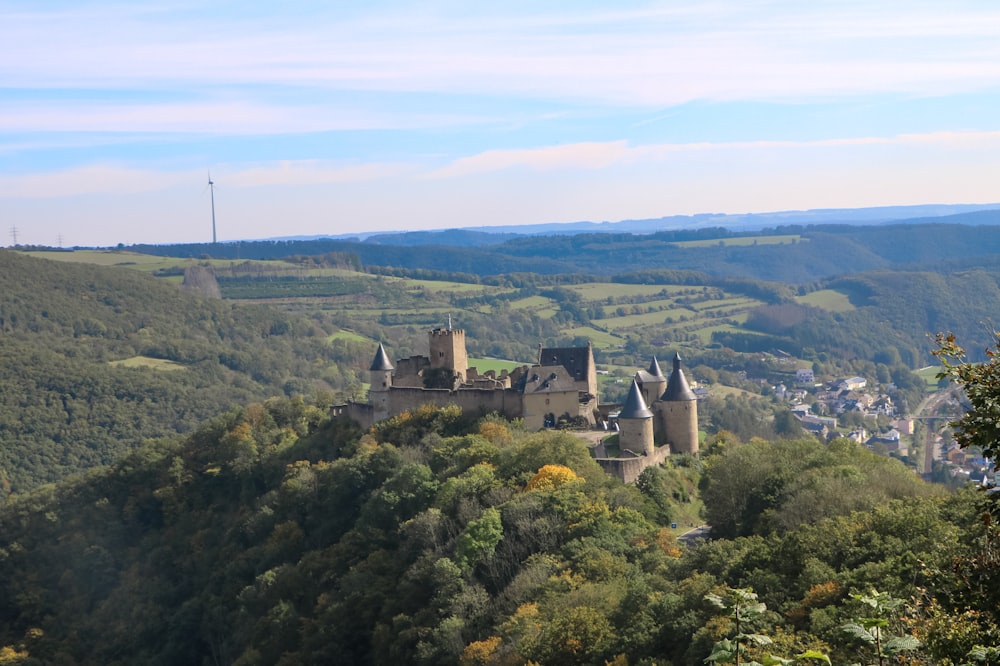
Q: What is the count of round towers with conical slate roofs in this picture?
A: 4